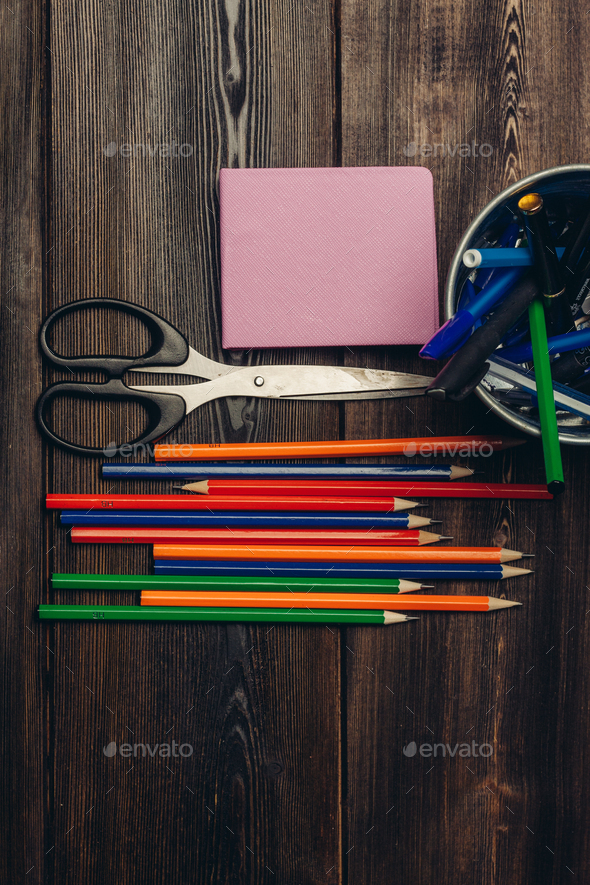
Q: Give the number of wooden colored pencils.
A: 11